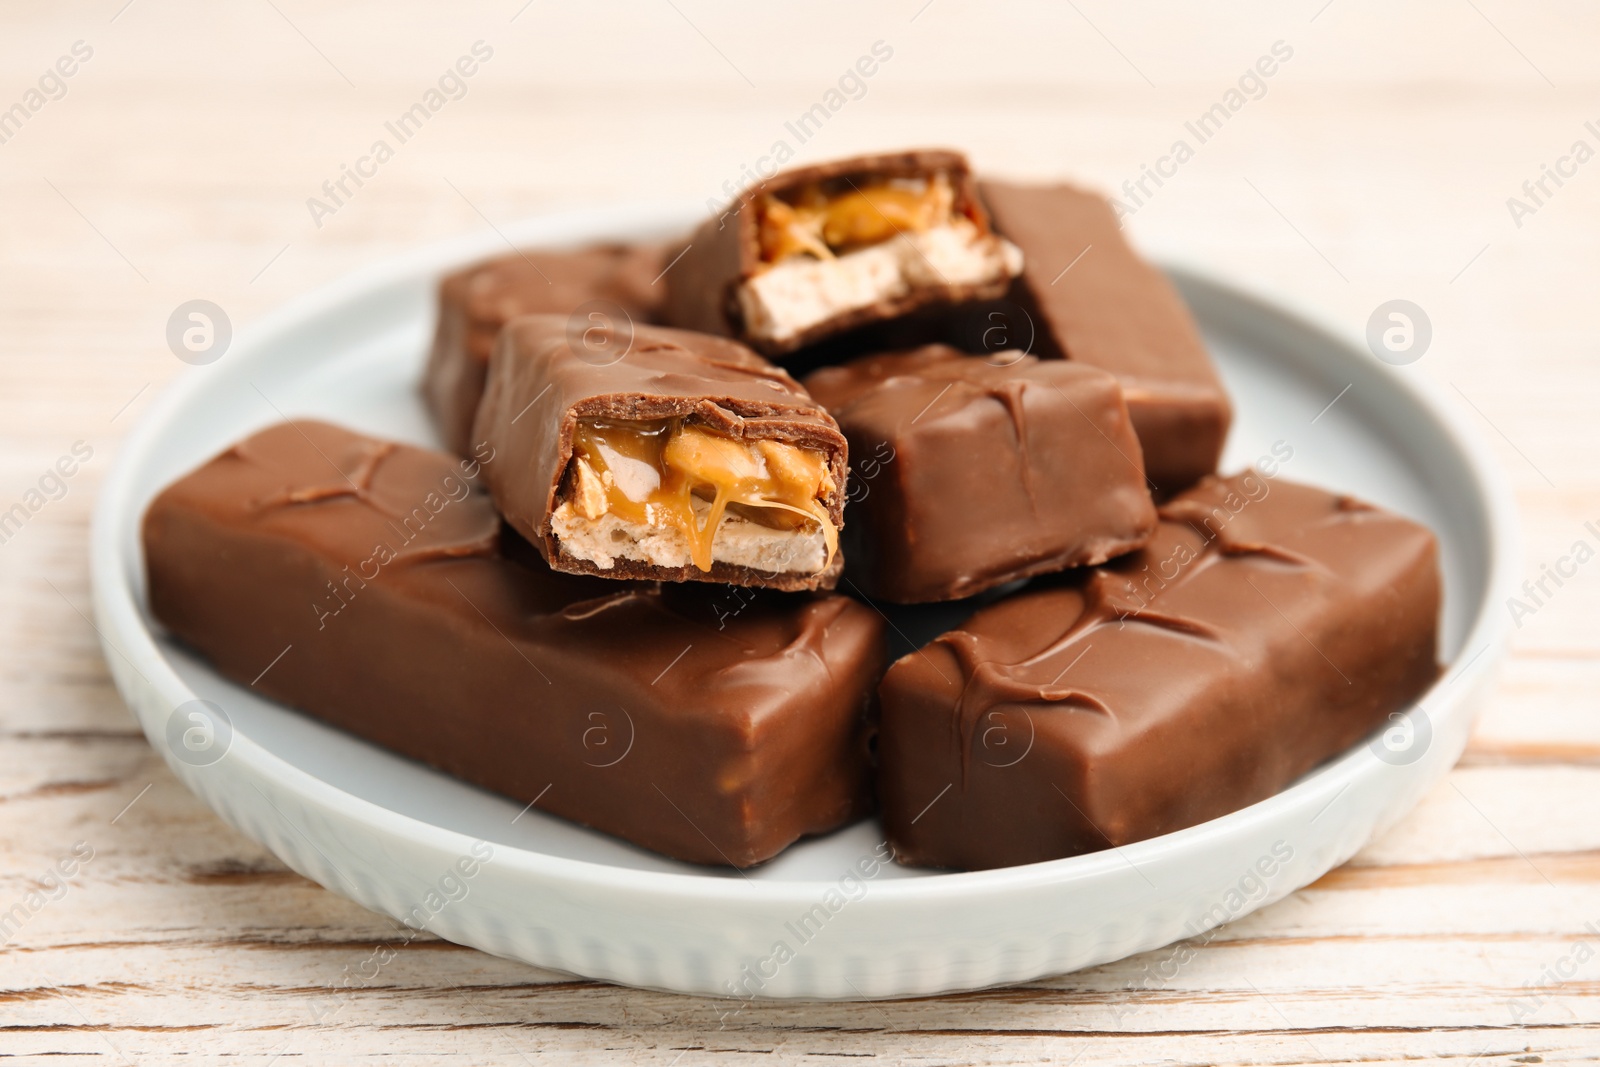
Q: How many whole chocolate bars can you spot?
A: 5